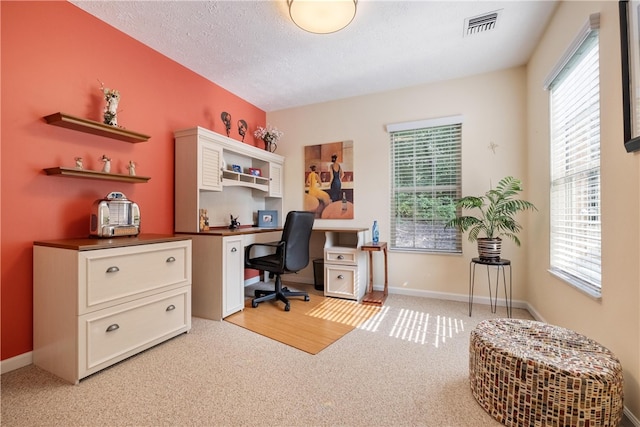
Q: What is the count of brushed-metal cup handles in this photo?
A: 7